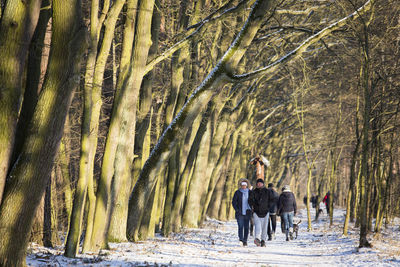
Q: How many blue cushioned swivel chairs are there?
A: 0